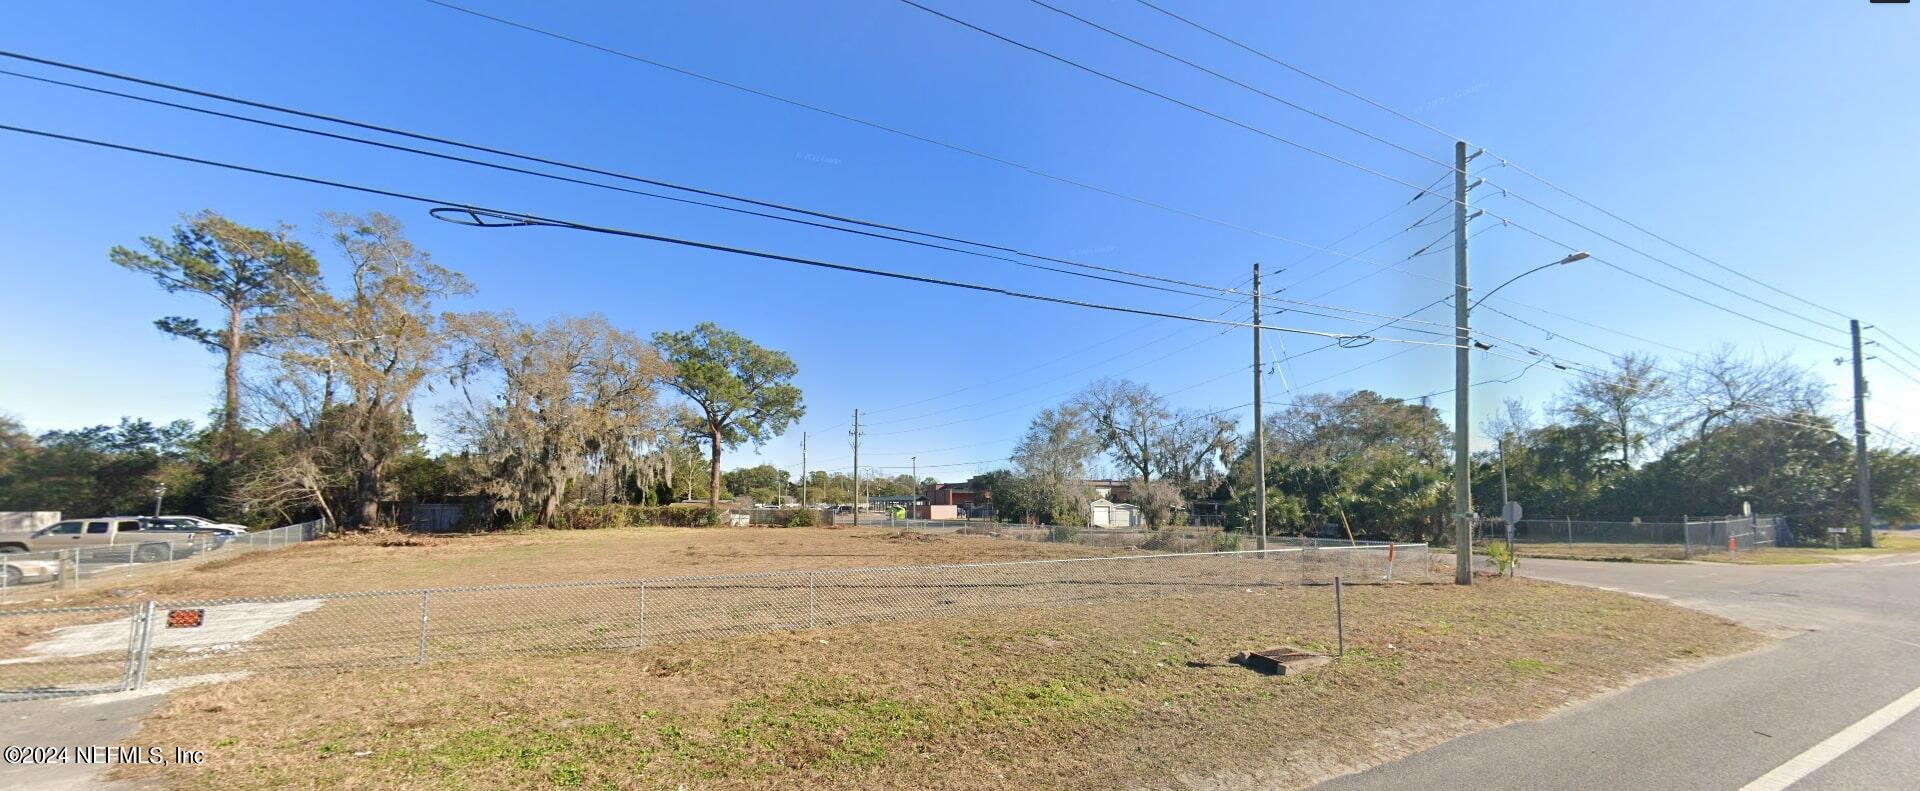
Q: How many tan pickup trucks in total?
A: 1